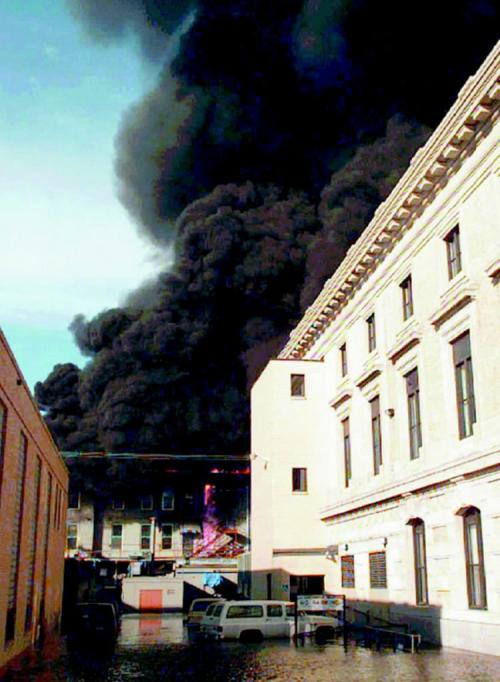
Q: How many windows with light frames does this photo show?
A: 8